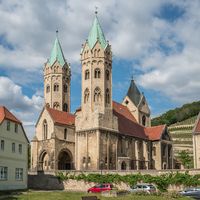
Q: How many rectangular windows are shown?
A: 7